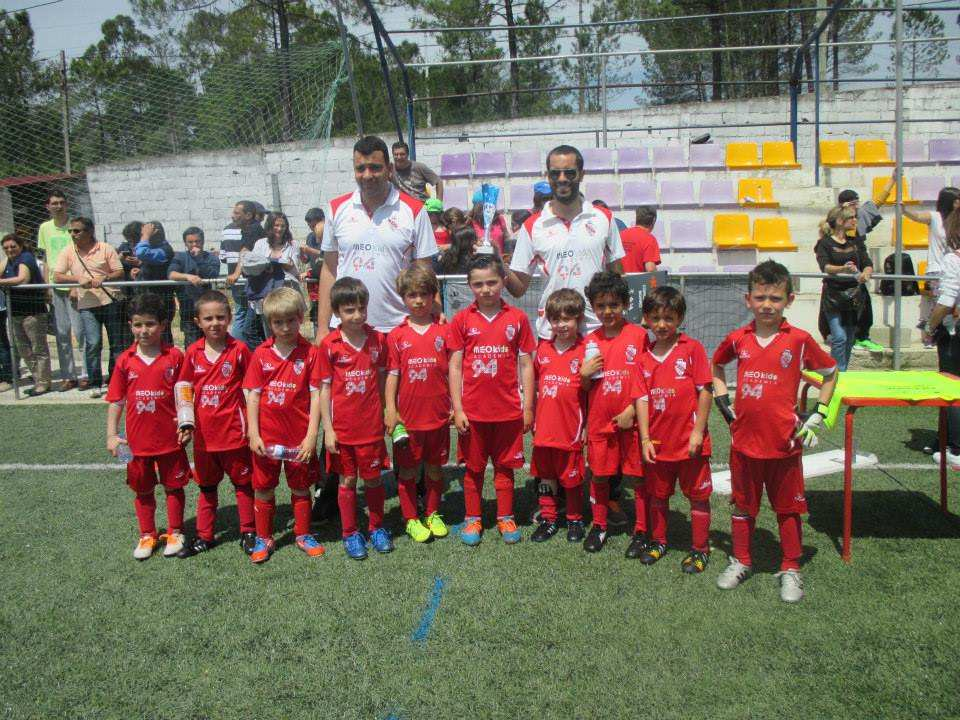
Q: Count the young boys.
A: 10